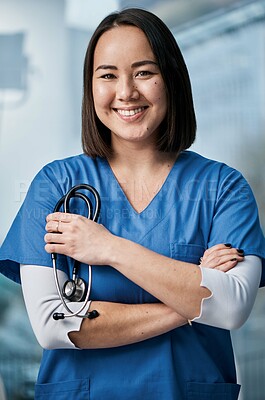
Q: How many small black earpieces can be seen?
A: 2